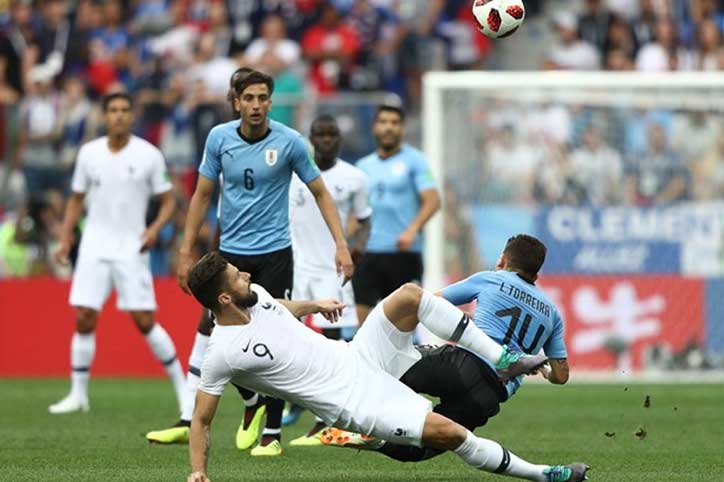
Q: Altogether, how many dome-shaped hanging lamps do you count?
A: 0